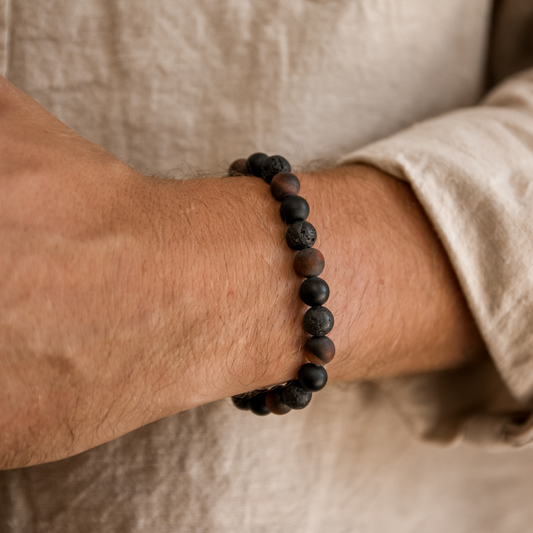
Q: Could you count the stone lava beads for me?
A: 4